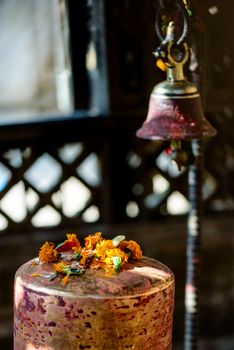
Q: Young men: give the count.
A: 0